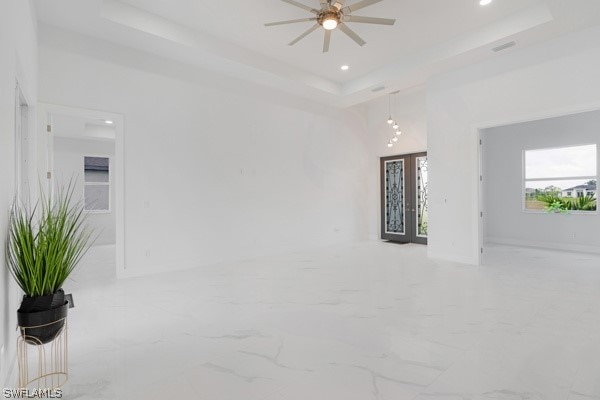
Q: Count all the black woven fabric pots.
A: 1